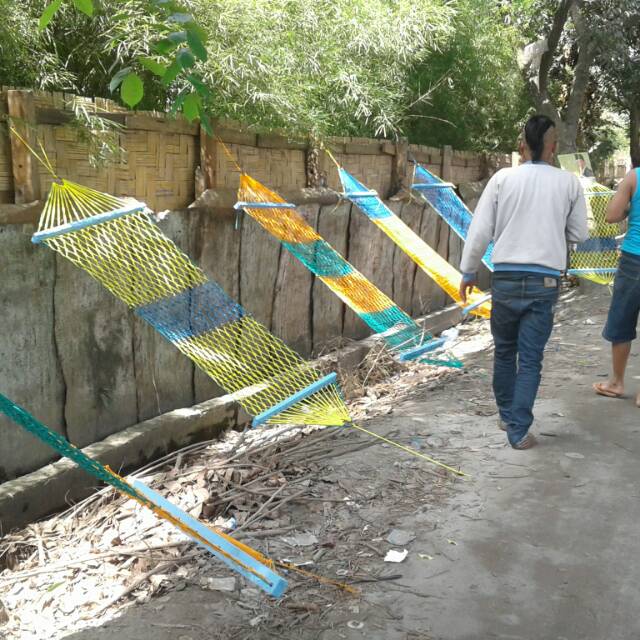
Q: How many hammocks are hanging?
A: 6